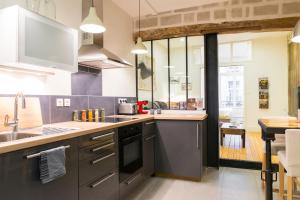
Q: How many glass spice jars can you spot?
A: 5